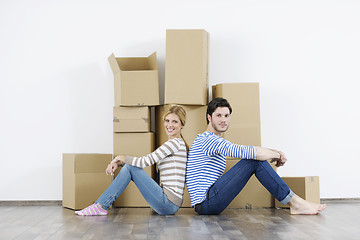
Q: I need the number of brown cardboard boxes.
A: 9